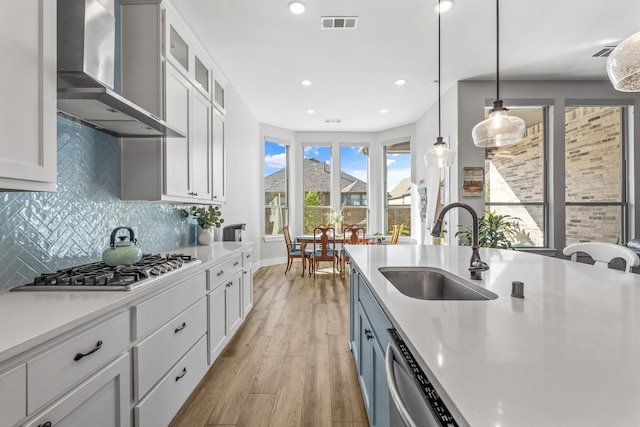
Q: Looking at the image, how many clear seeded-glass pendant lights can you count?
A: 3